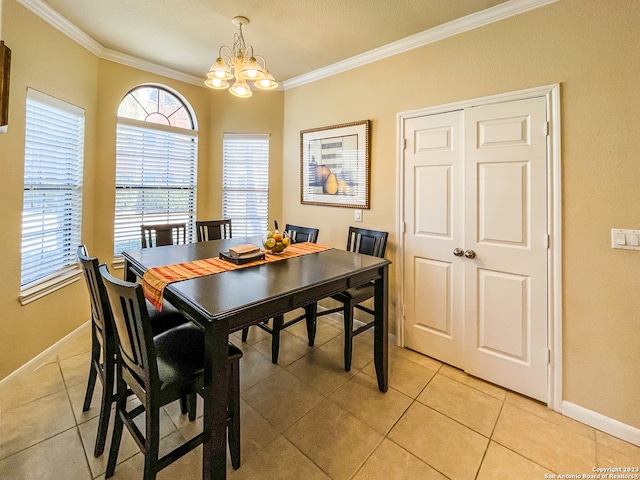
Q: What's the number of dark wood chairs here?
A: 6